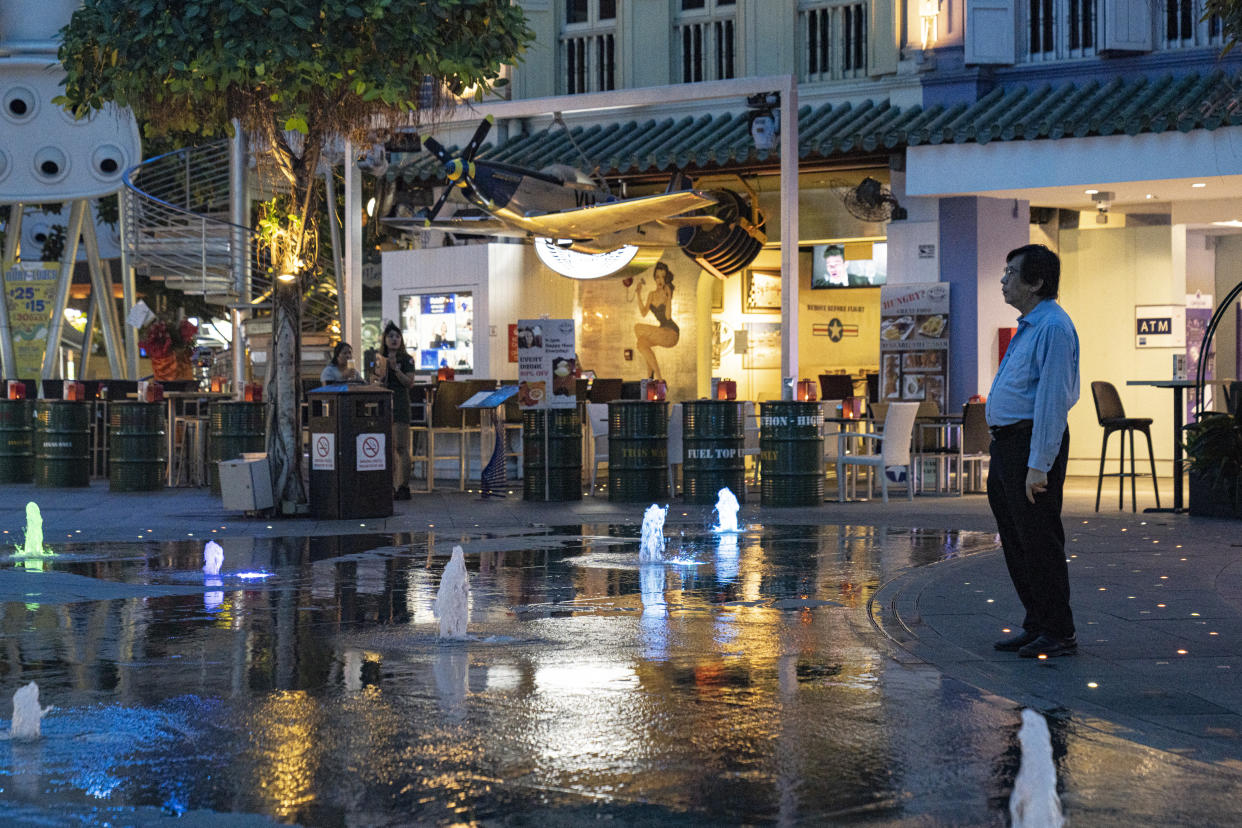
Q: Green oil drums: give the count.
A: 8